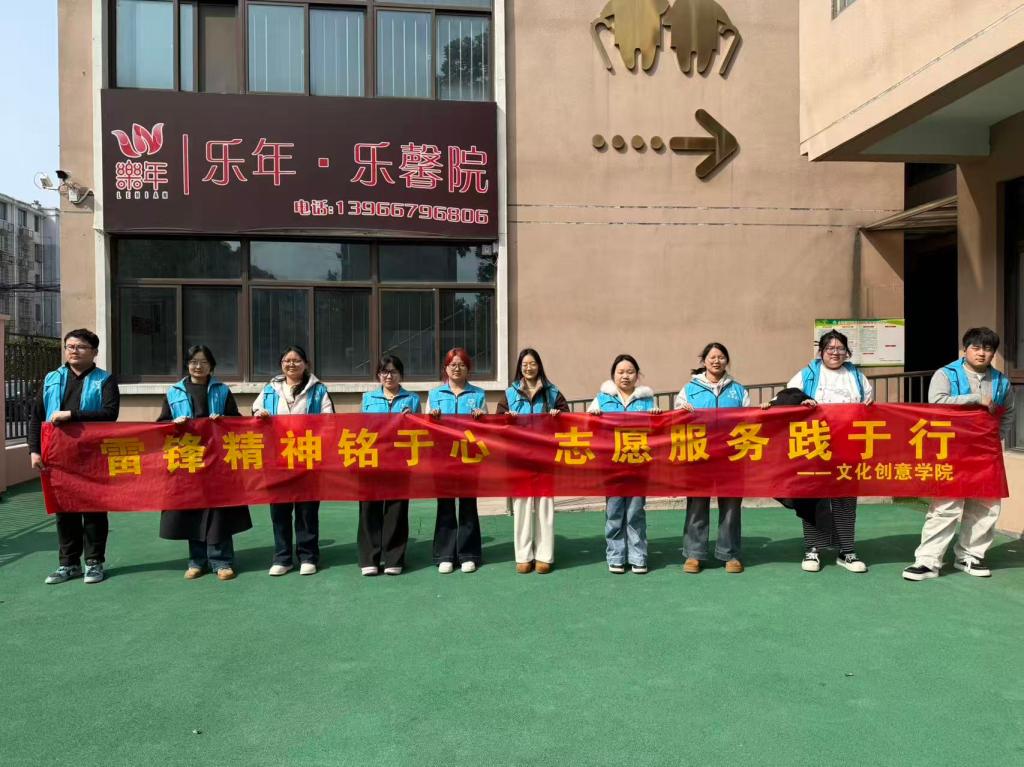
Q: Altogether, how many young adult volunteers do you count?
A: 10